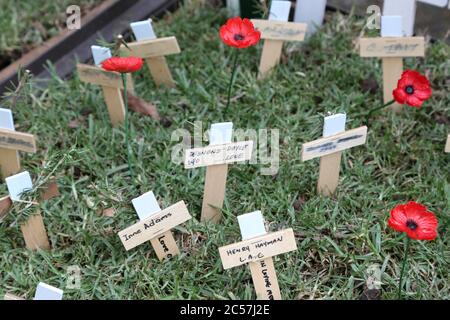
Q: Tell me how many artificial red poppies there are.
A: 4